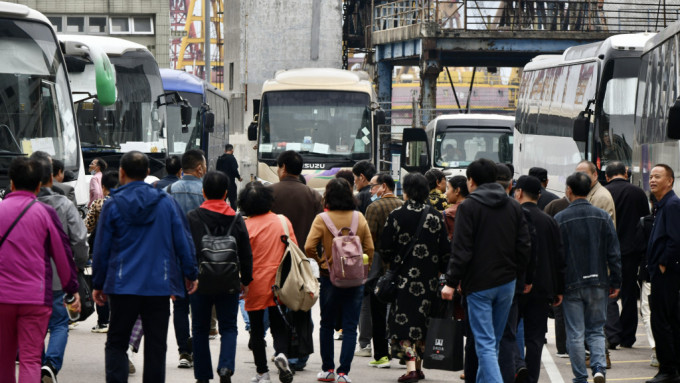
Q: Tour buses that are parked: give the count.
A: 7